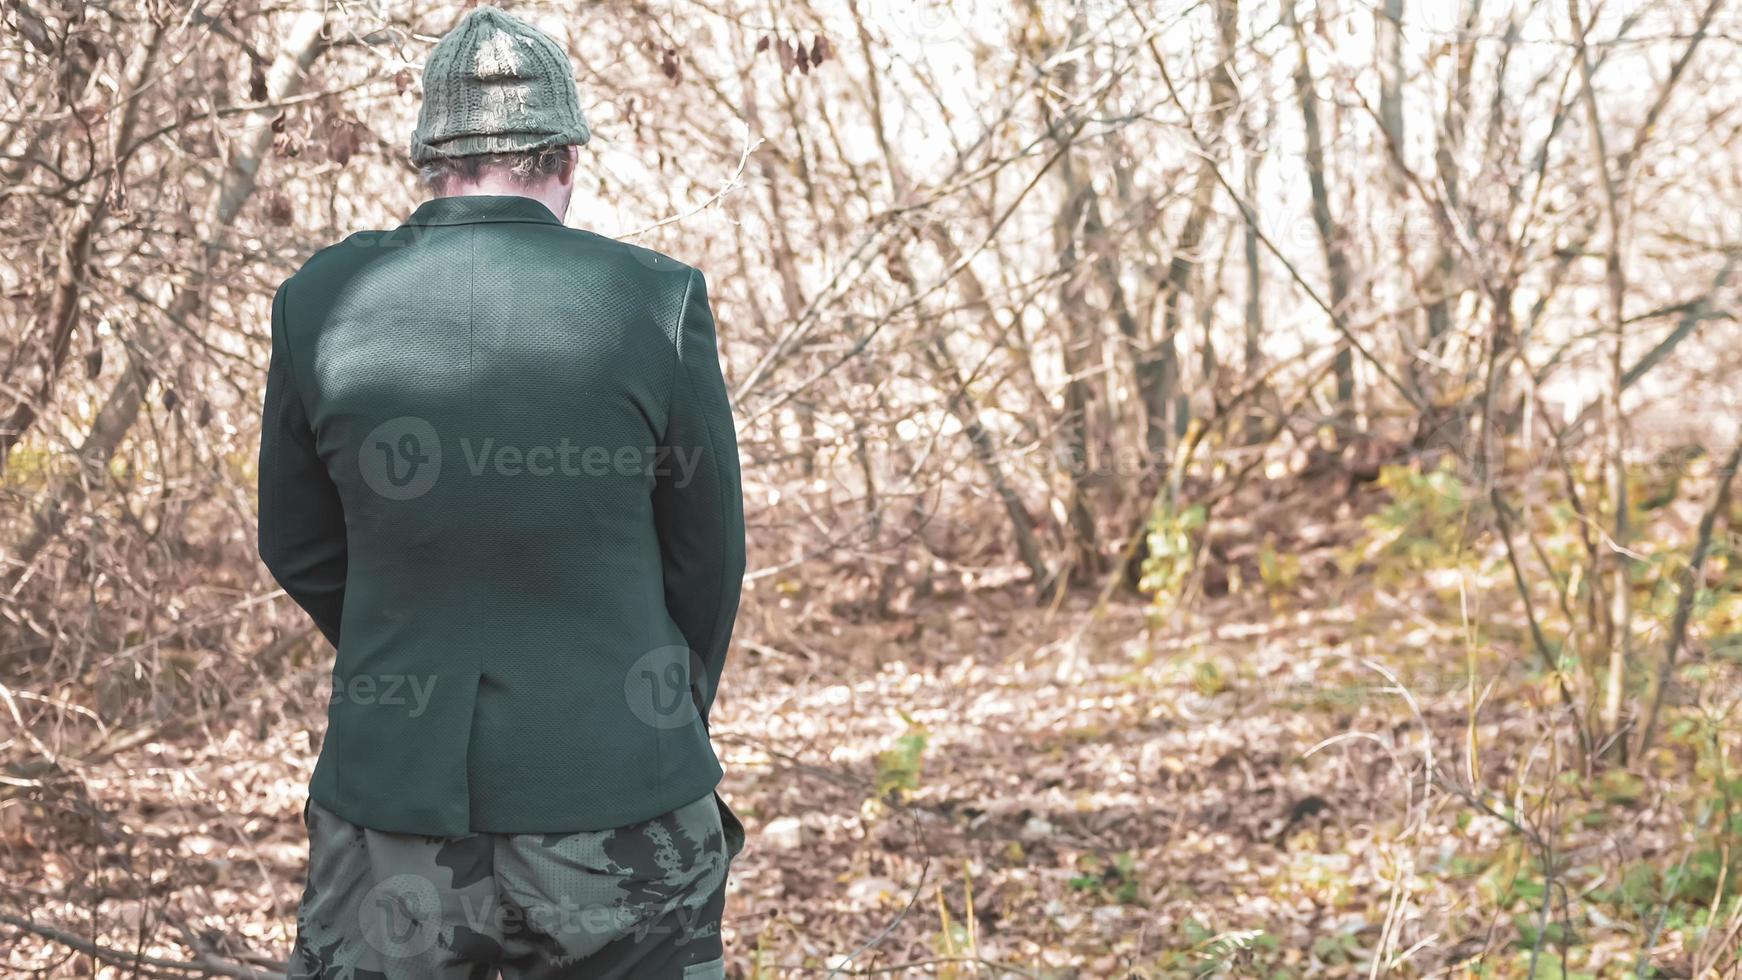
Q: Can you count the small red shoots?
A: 0